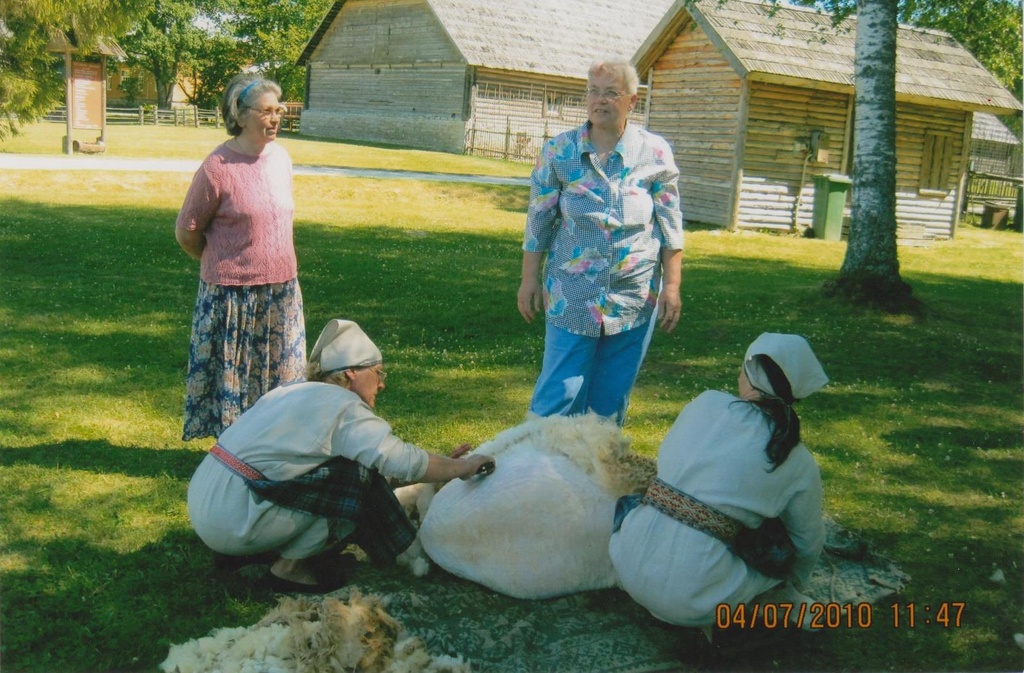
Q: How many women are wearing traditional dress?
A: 2